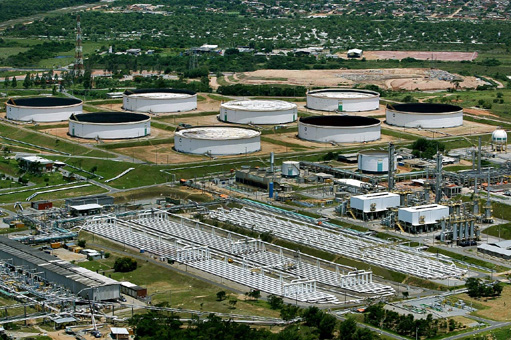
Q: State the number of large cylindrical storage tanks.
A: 8